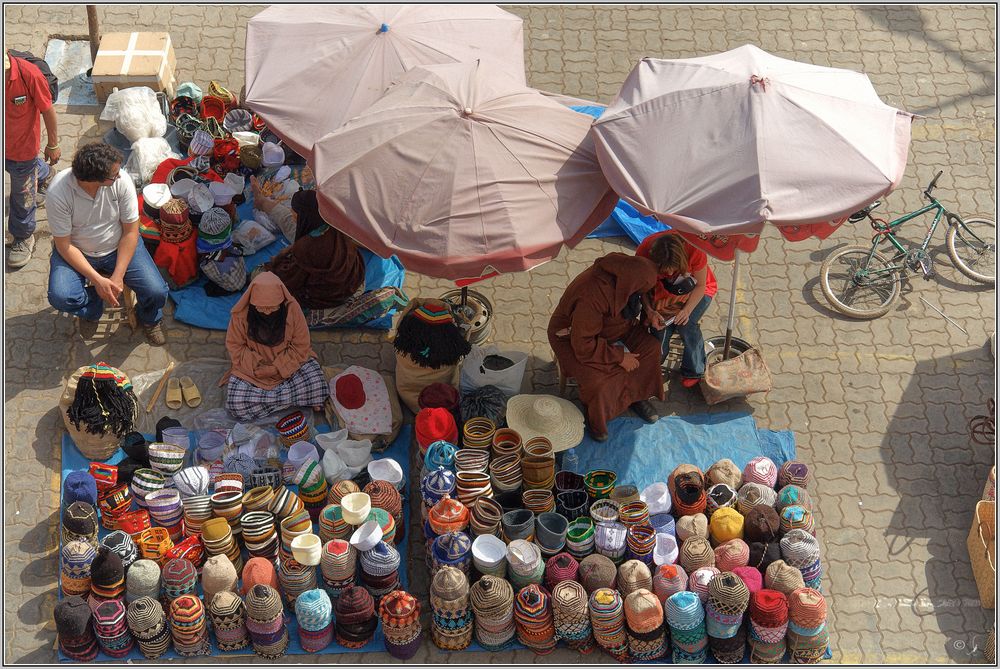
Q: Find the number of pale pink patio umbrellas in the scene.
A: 3